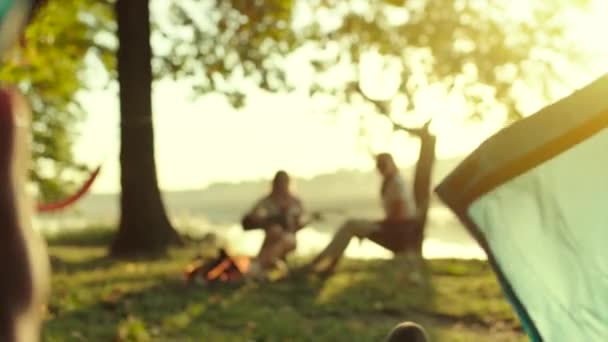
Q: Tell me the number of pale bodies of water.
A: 1